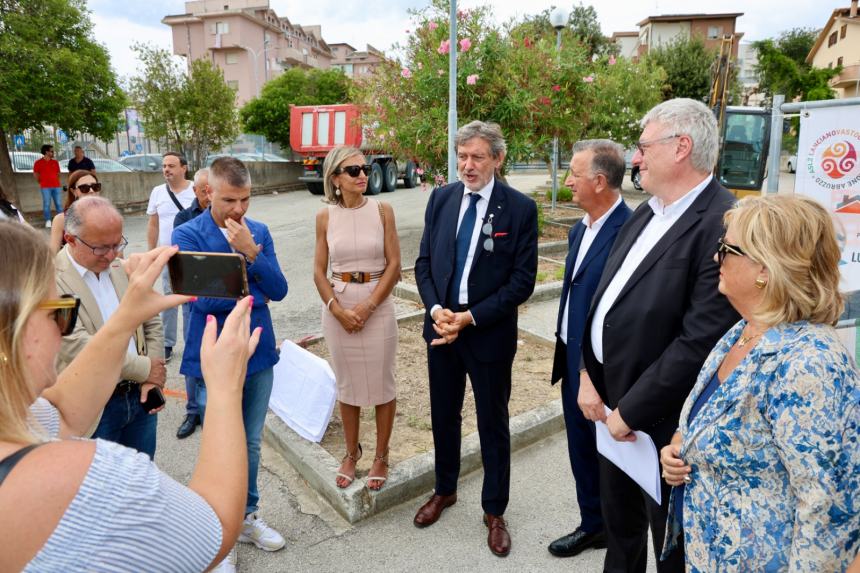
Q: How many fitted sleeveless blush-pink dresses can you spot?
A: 1